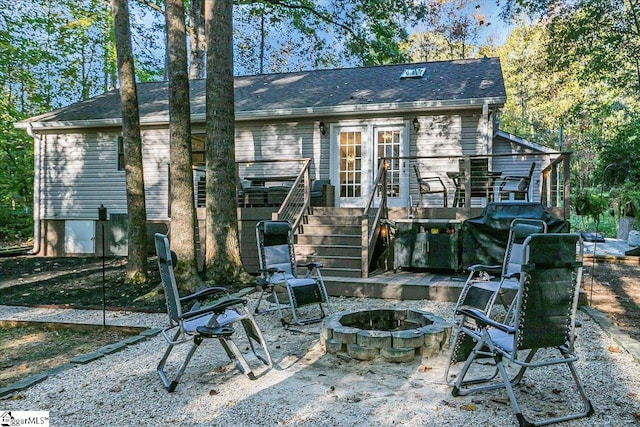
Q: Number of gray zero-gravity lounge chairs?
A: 4